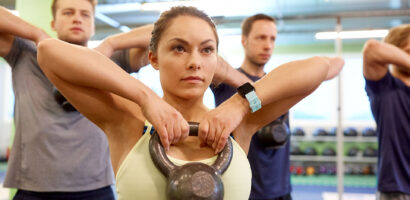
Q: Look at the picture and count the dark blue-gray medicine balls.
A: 10